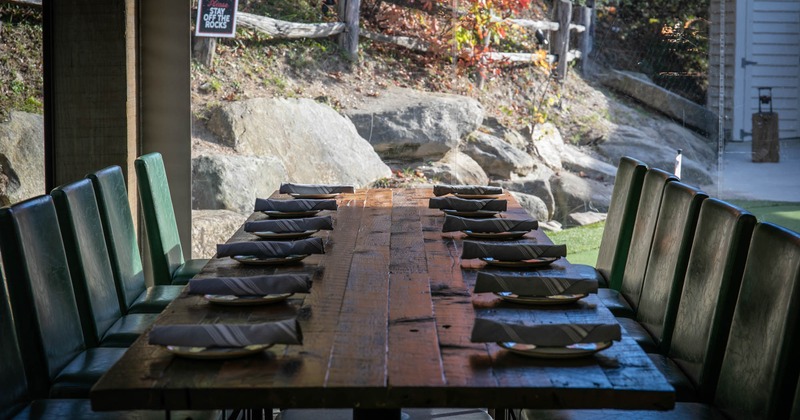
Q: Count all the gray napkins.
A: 12